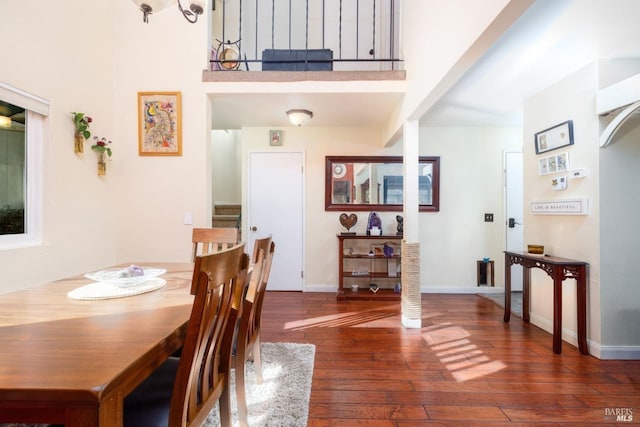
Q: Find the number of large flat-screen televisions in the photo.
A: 0